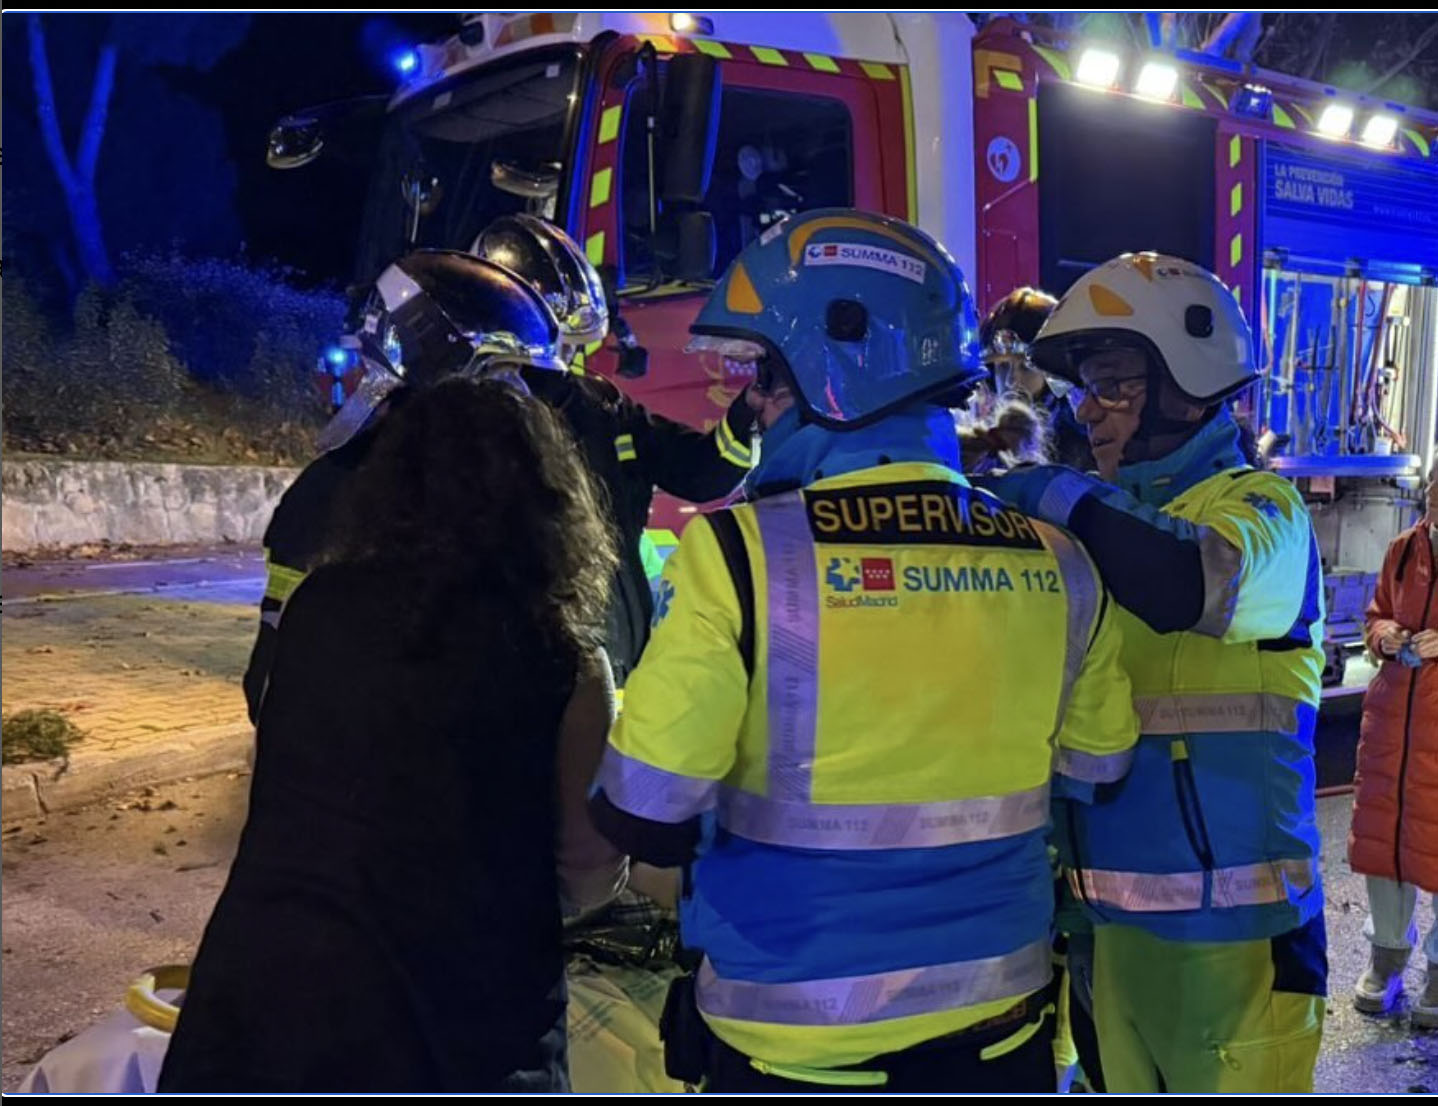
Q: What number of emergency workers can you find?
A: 5